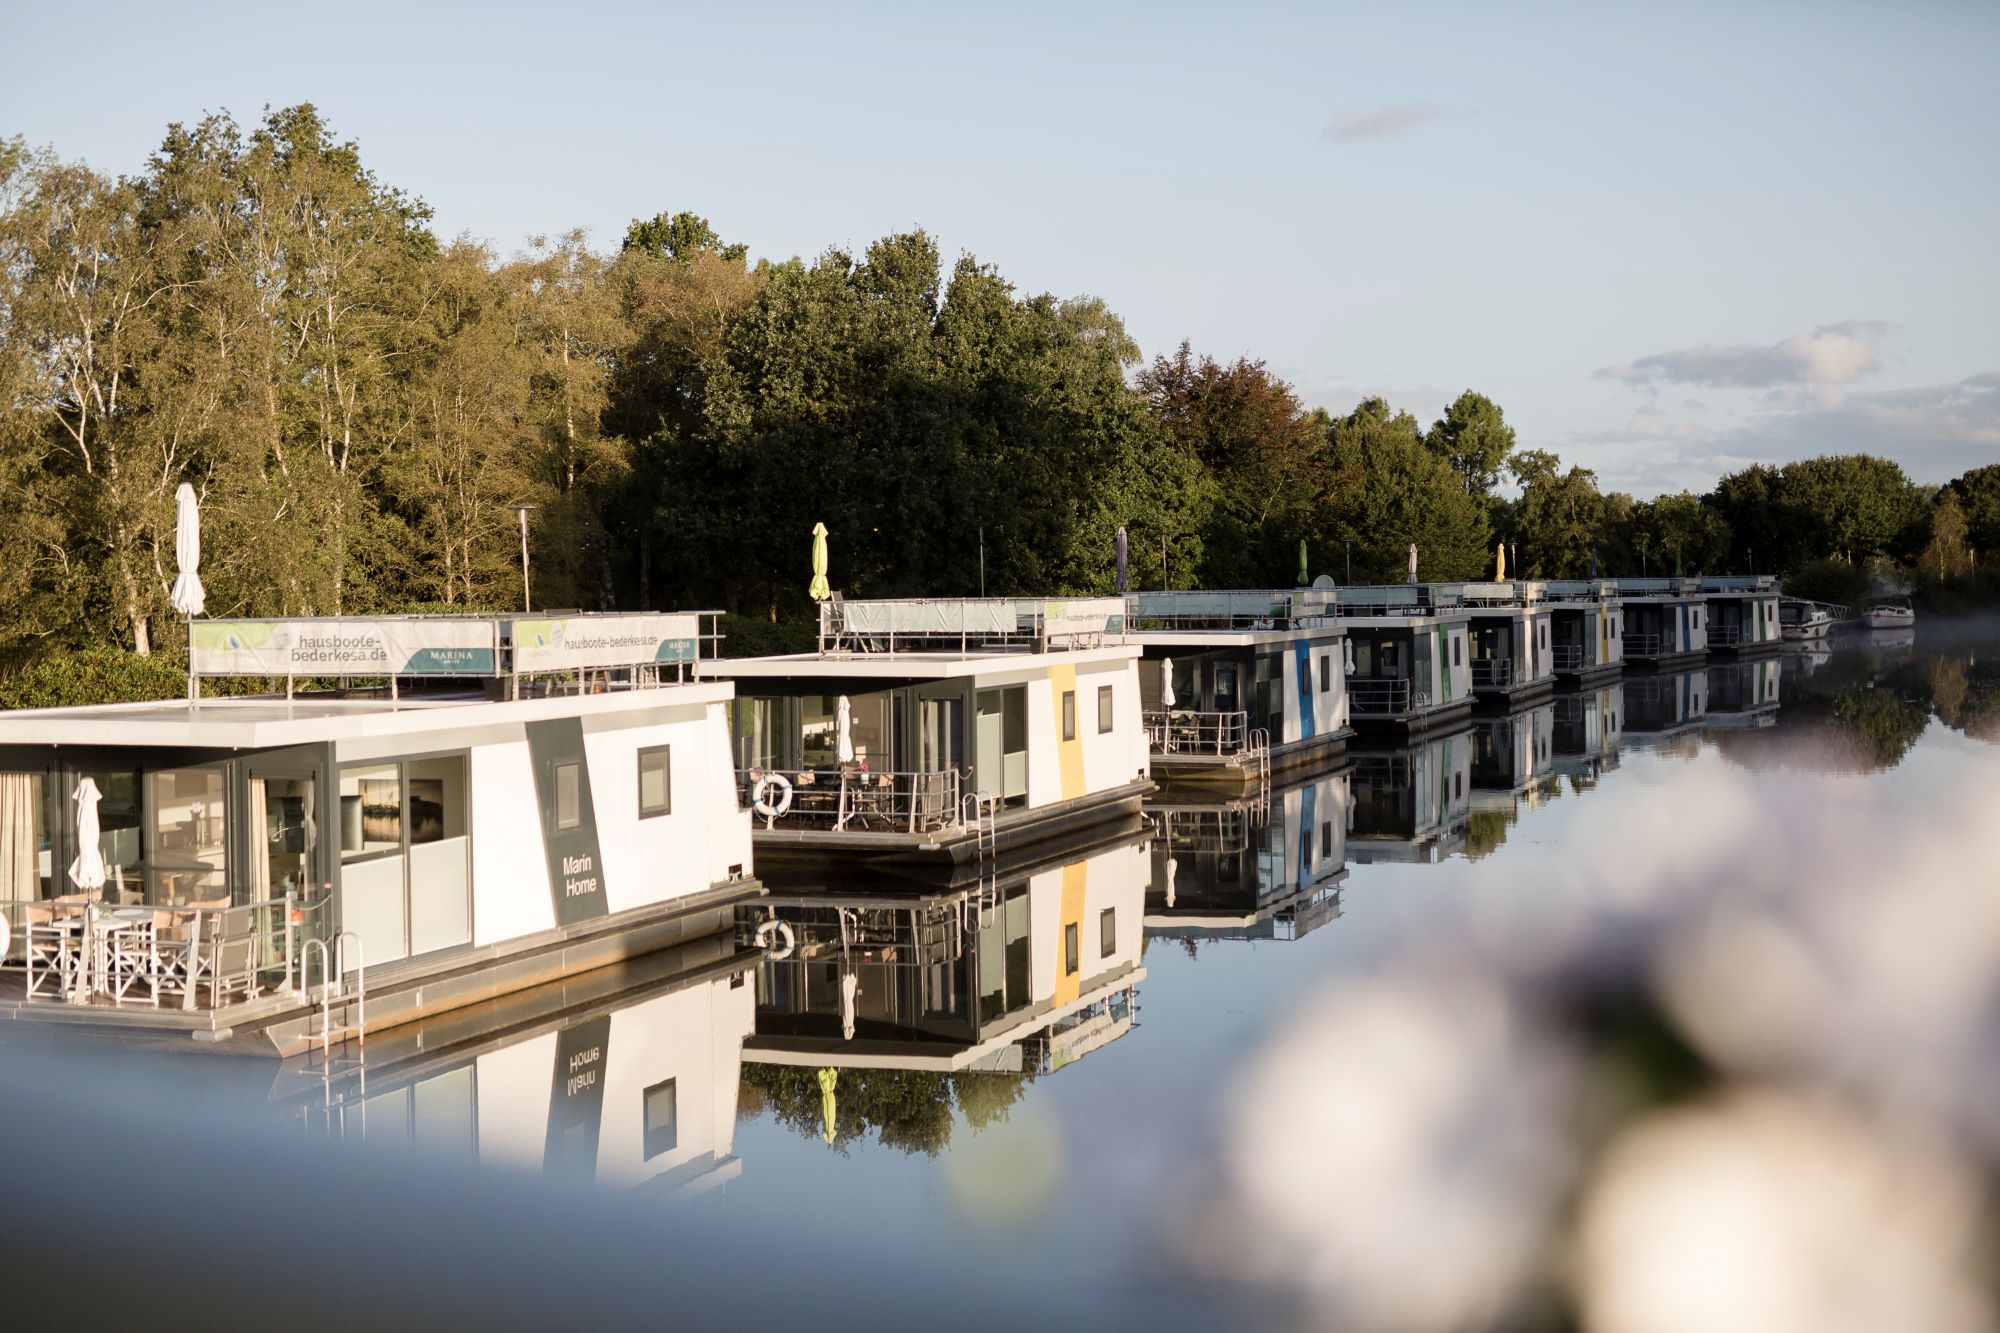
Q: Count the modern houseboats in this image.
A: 8